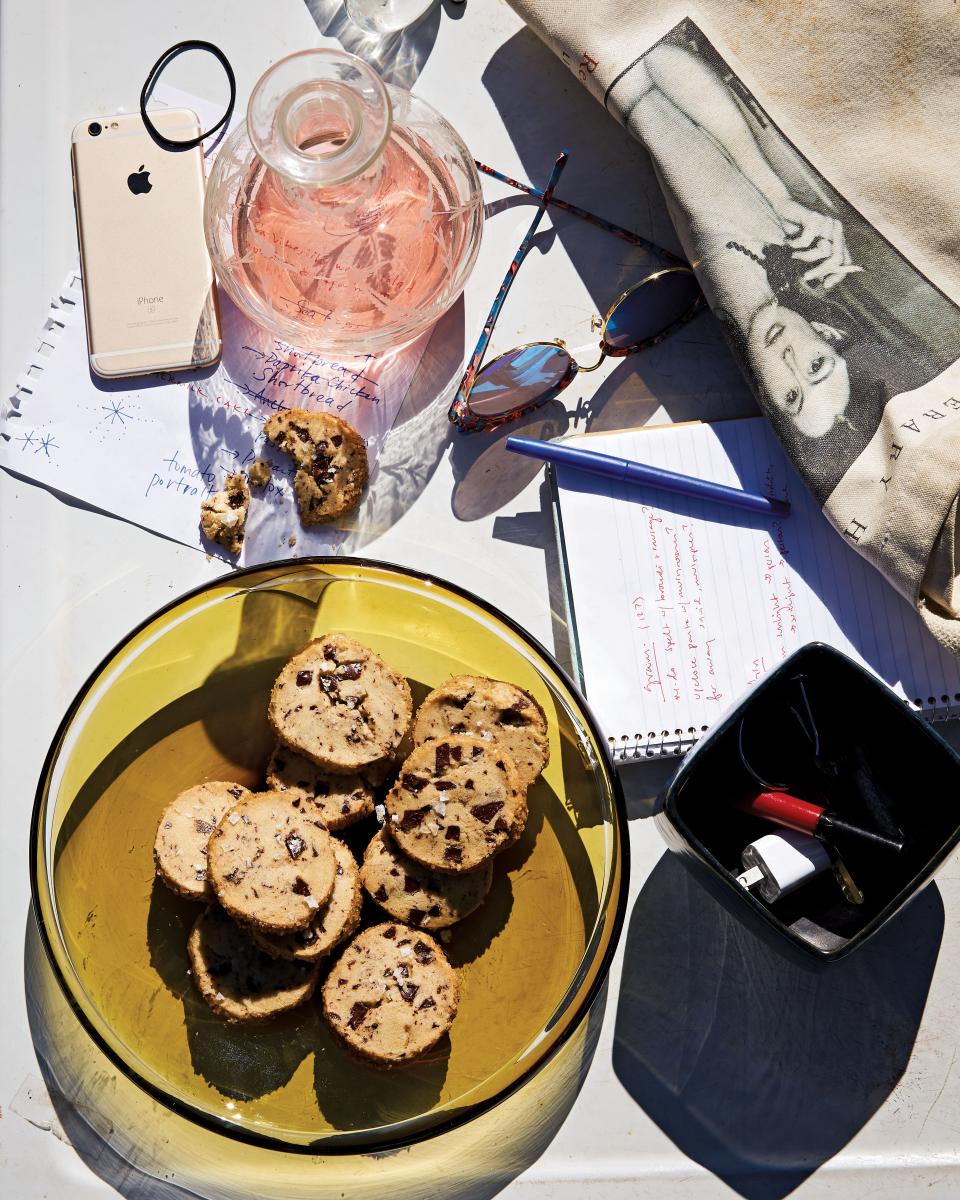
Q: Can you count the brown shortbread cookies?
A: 11